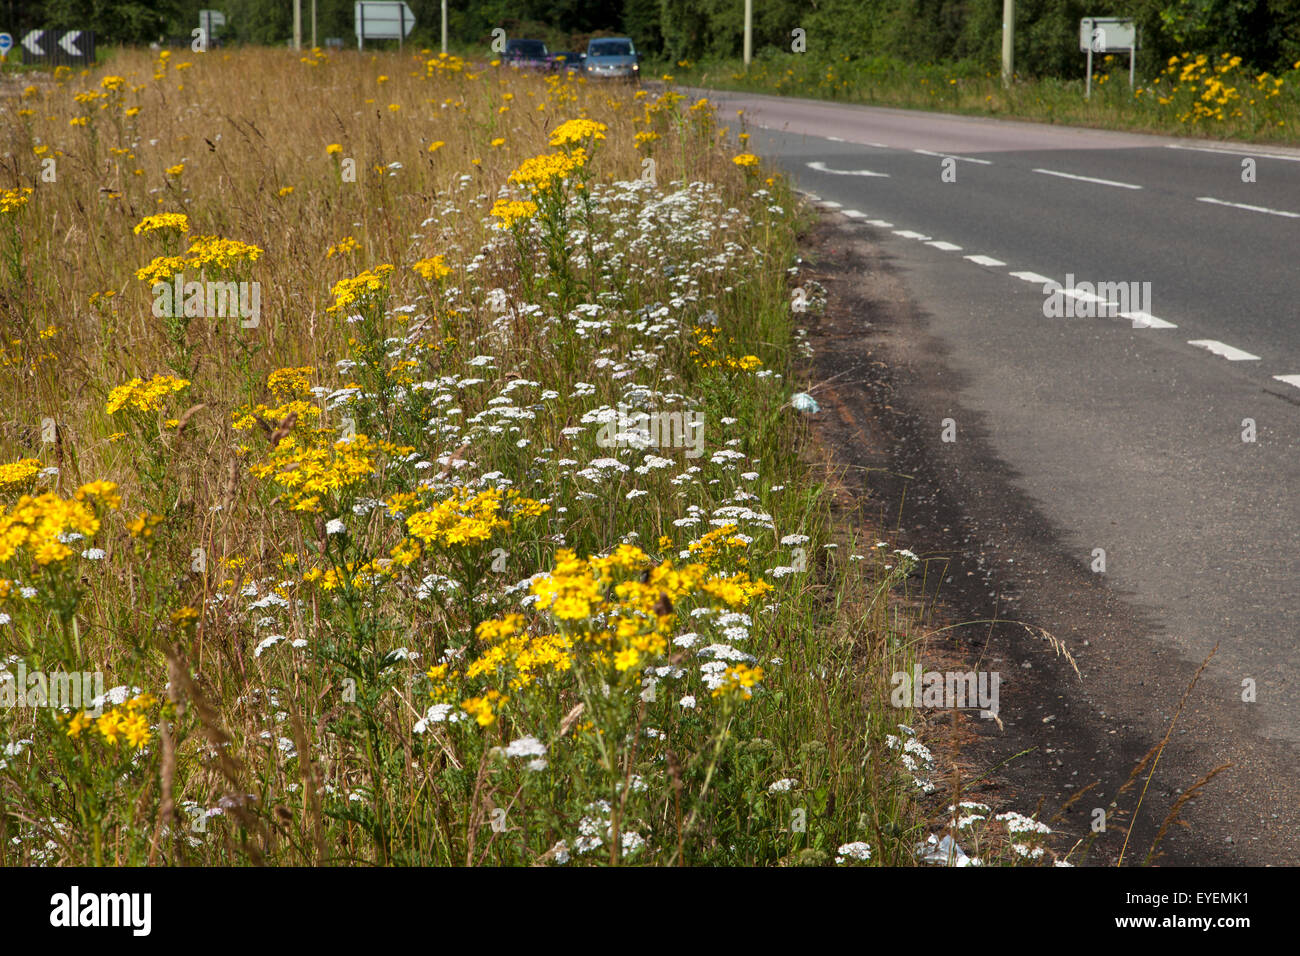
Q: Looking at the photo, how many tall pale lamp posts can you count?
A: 5